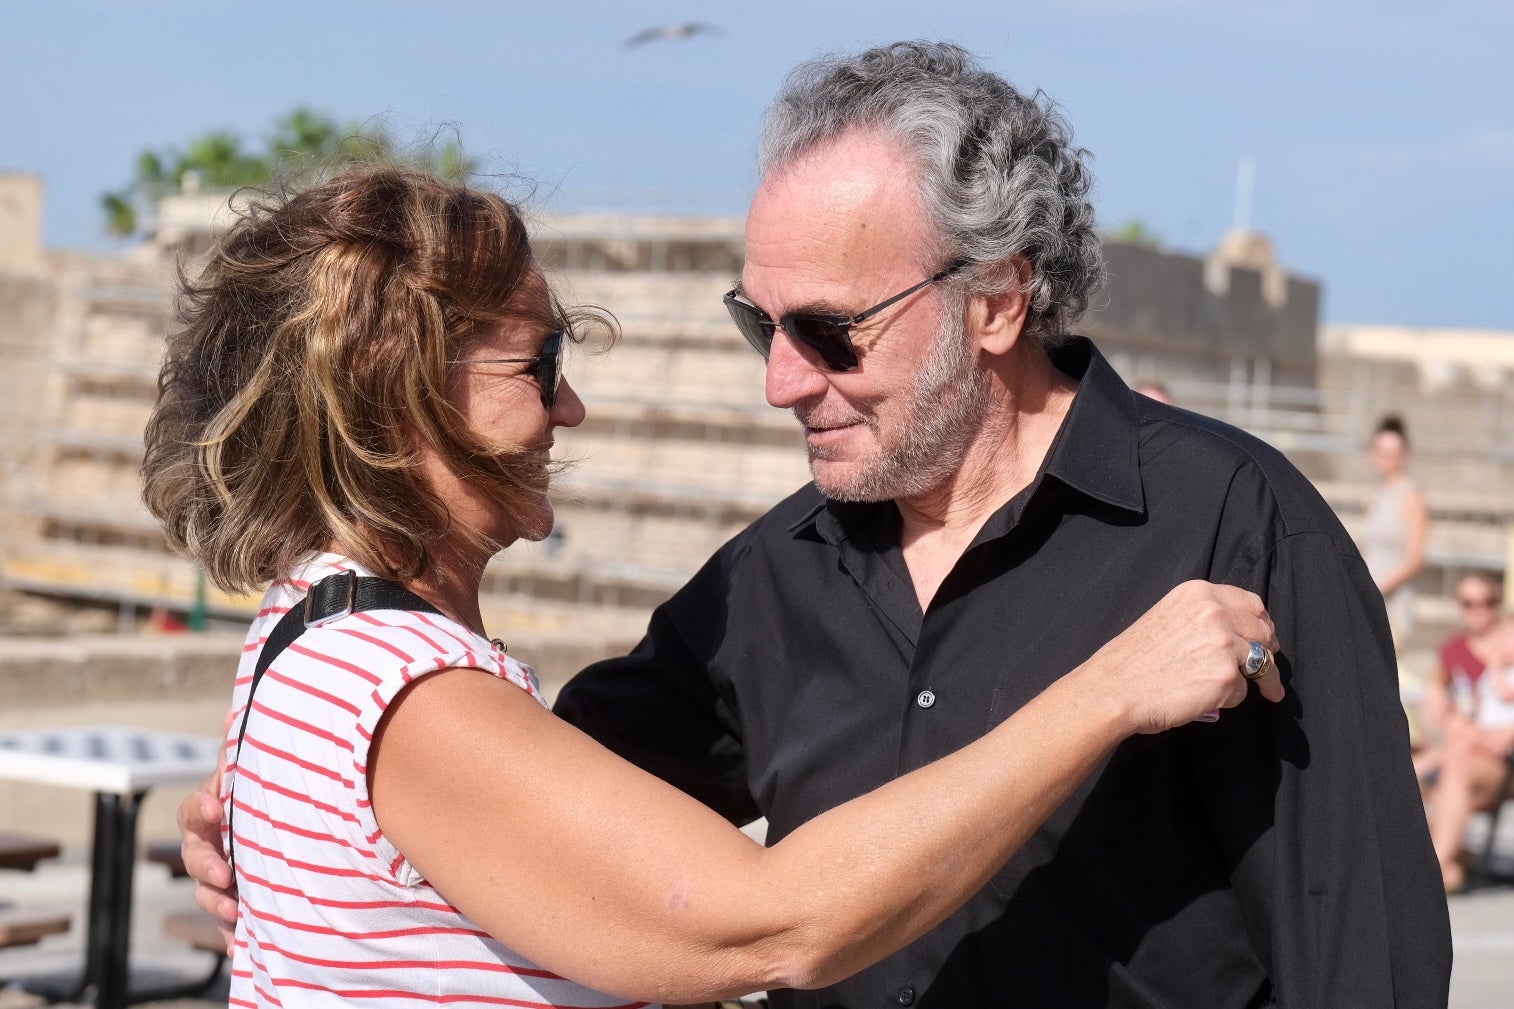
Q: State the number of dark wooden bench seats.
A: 4